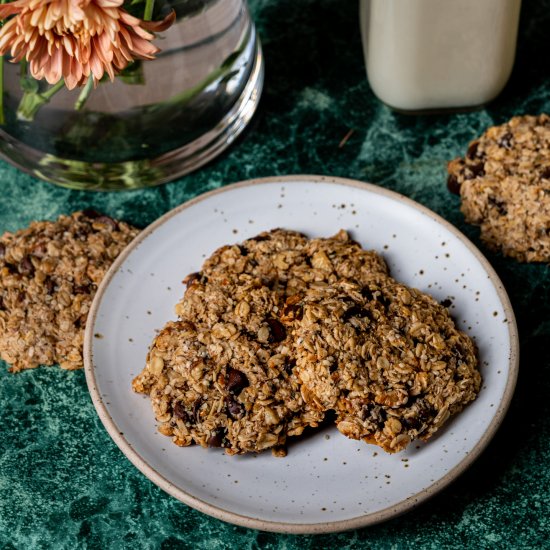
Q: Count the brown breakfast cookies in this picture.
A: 5